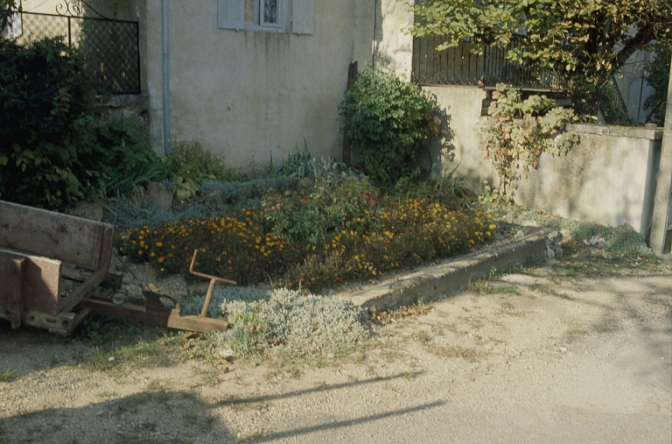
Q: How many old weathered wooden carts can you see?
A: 1